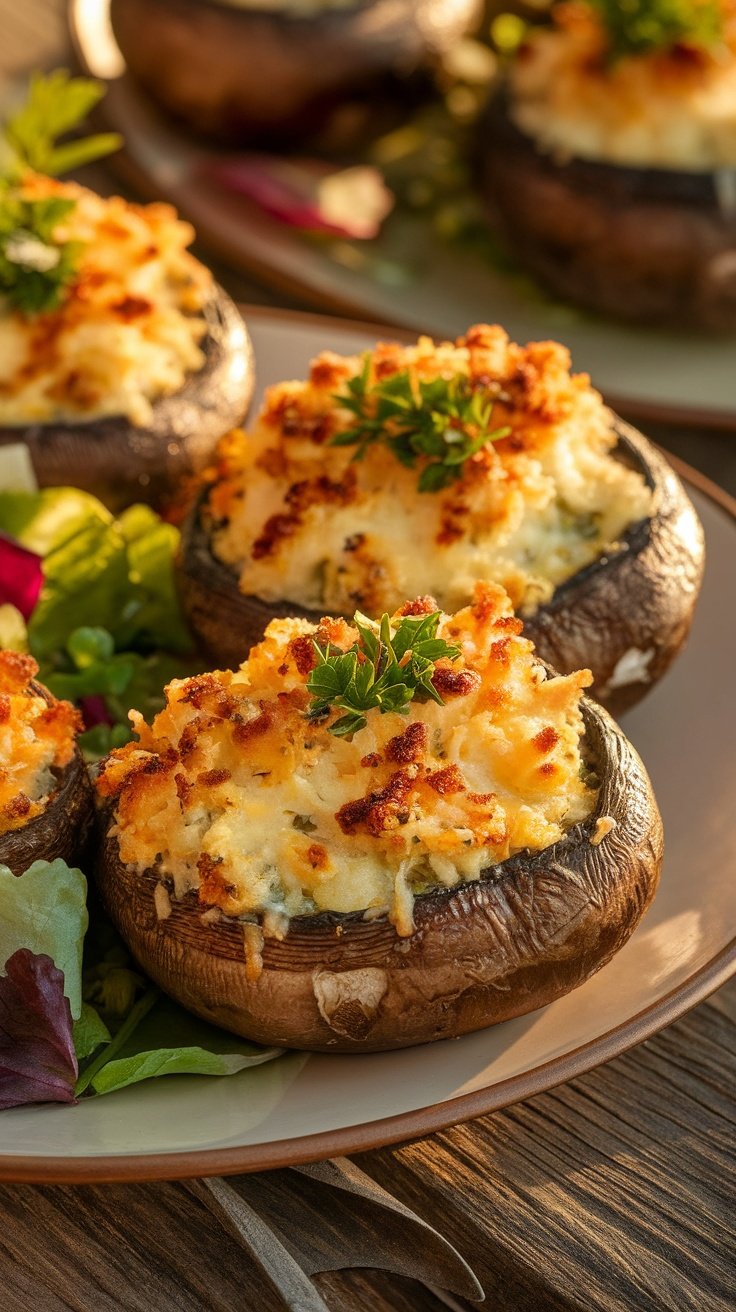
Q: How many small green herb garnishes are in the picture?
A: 4